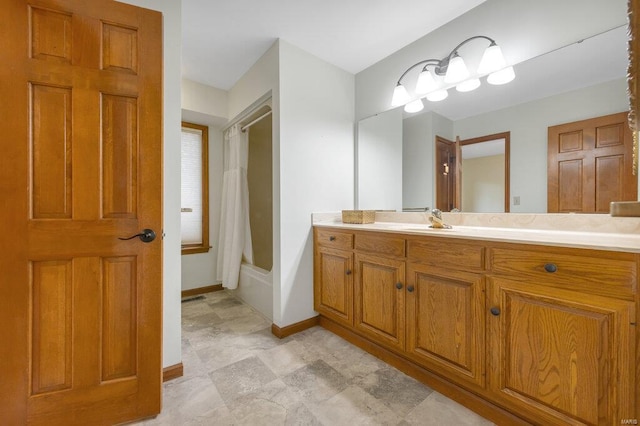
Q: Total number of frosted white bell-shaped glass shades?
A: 4